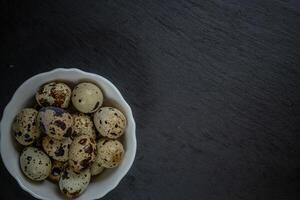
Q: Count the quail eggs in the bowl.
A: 13